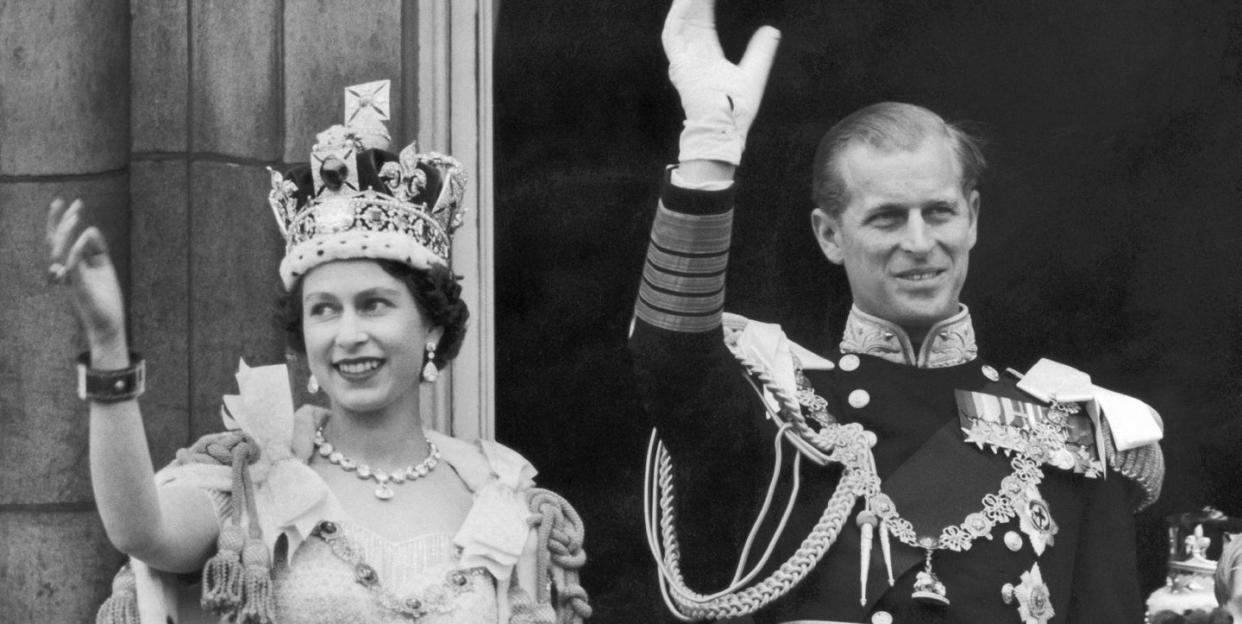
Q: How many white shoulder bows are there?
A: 4